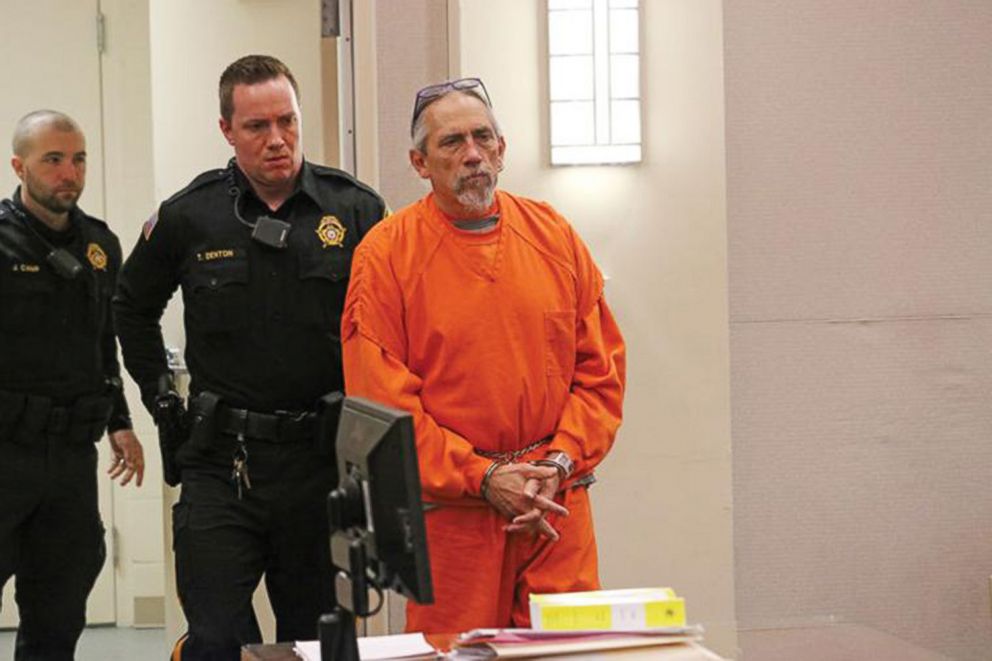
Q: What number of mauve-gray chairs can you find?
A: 0